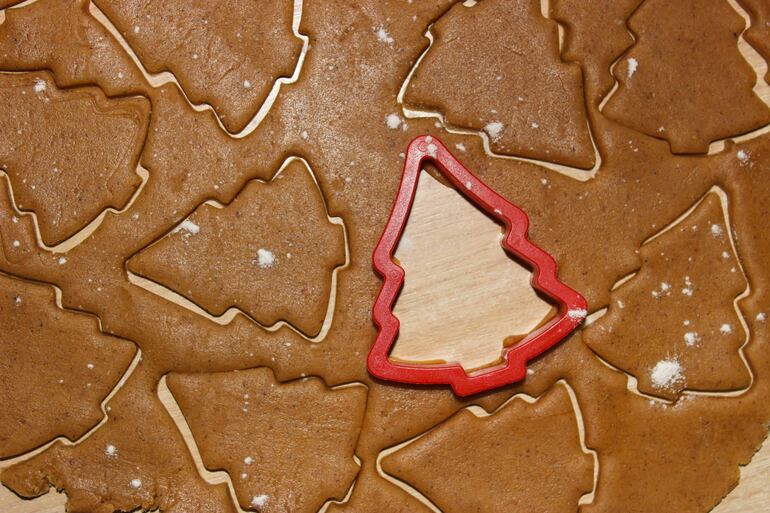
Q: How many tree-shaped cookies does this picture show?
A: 9